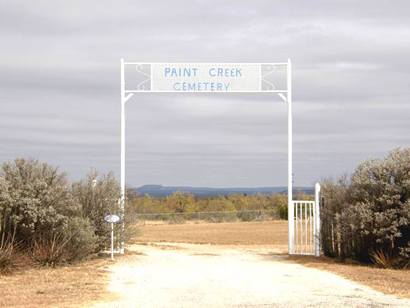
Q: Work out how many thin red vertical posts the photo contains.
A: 0